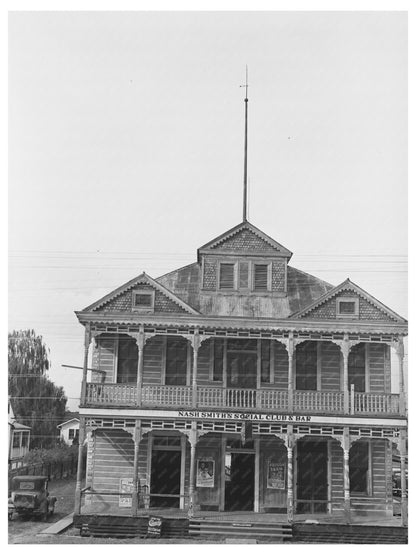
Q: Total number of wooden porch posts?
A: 12